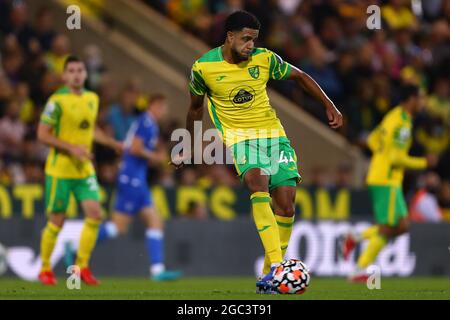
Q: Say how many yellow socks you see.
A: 6